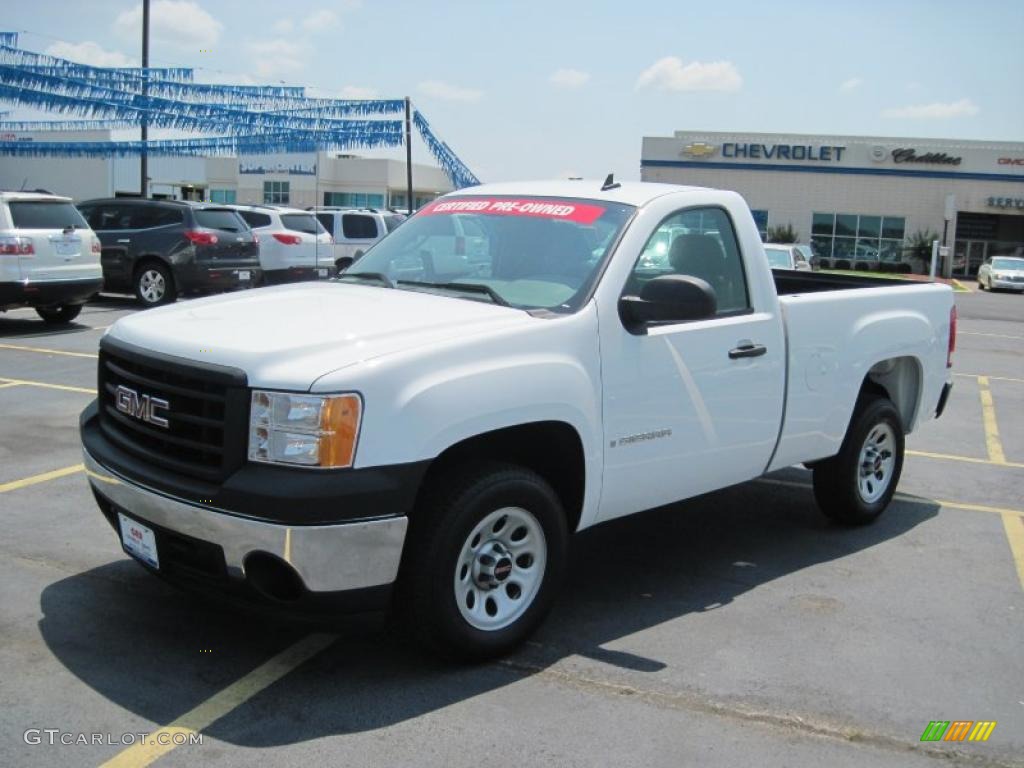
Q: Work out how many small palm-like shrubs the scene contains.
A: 2